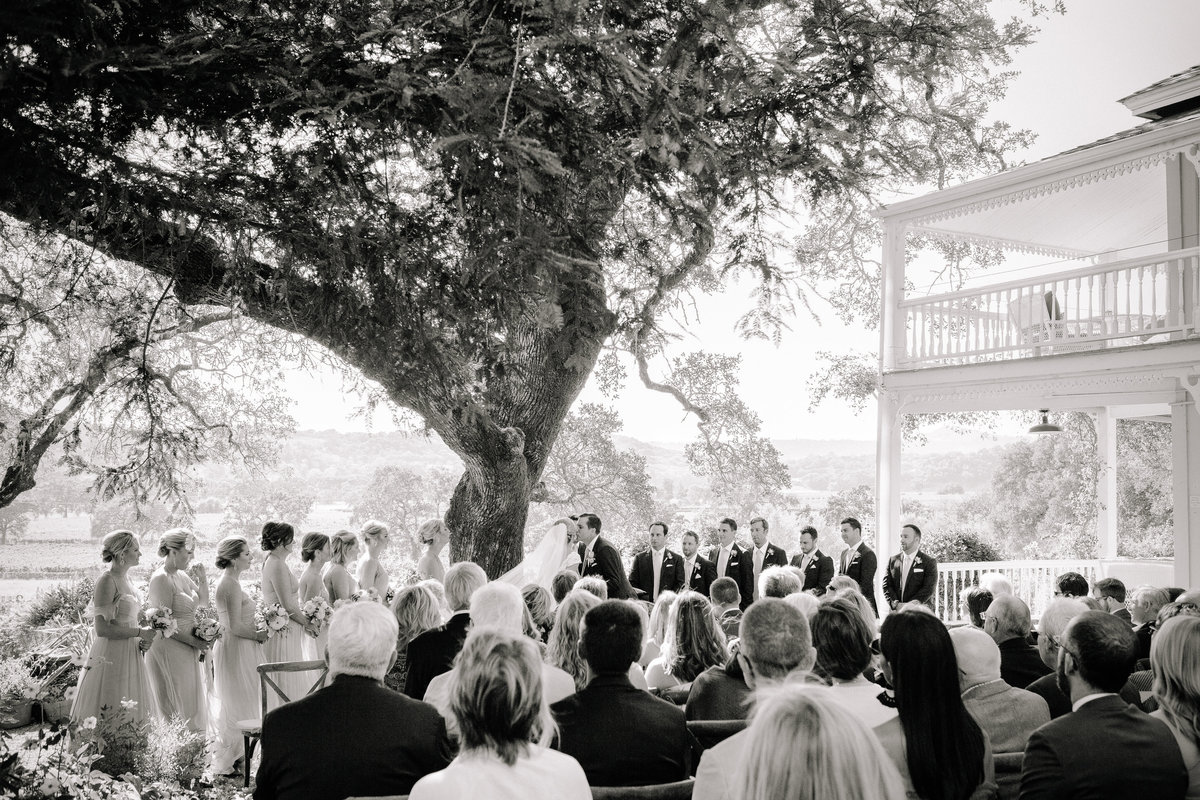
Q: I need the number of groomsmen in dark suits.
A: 7